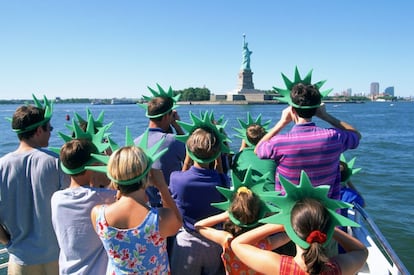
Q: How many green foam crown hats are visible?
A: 12